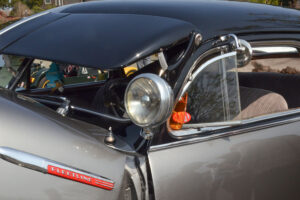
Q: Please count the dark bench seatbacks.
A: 1